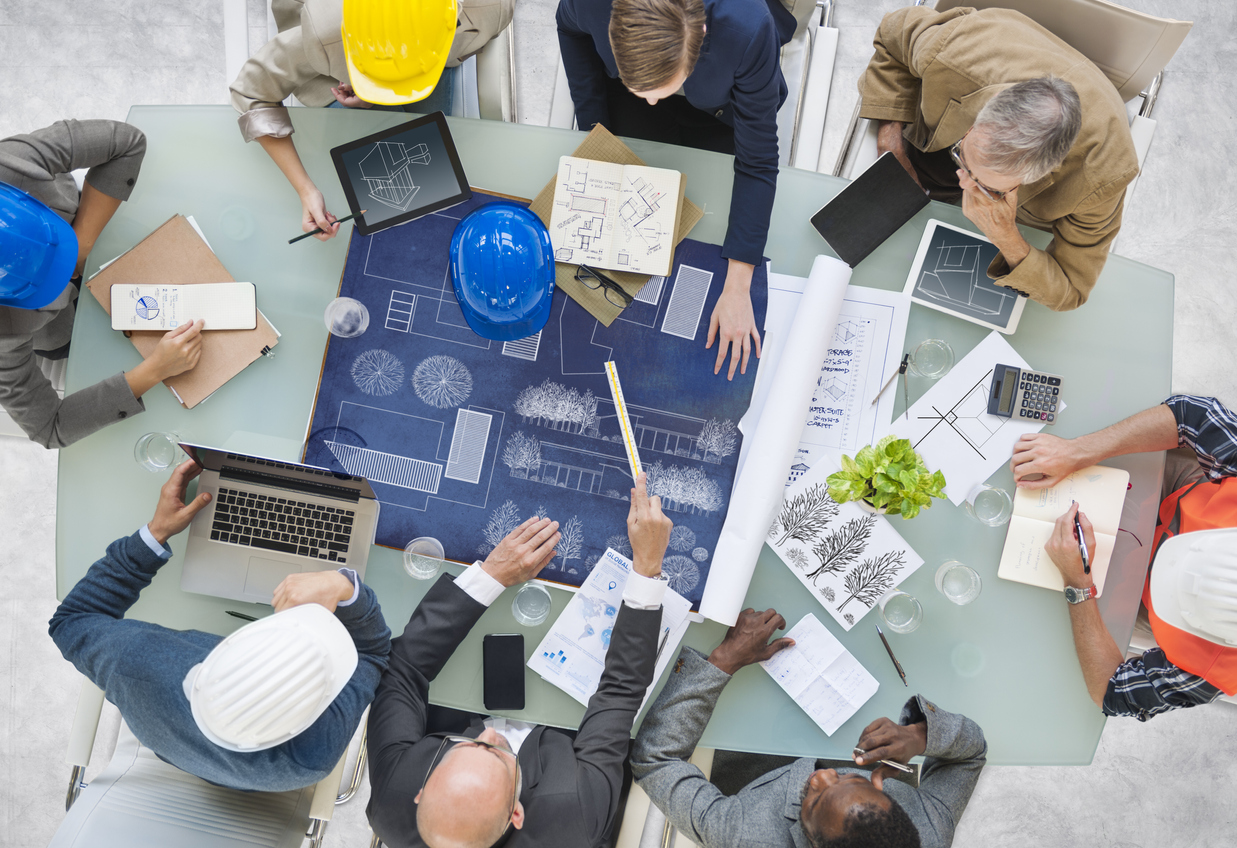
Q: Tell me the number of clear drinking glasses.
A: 8